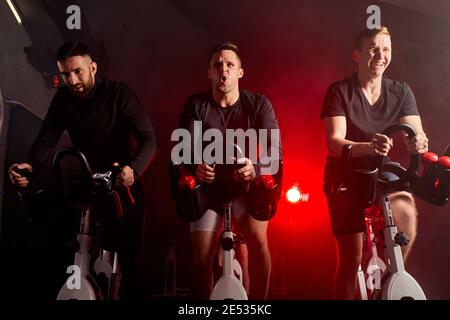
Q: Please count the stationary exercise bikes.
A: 3